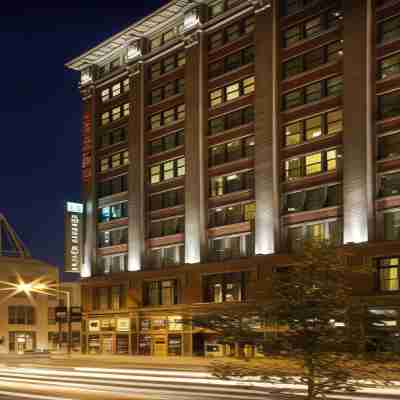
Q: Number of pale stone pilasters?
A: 5